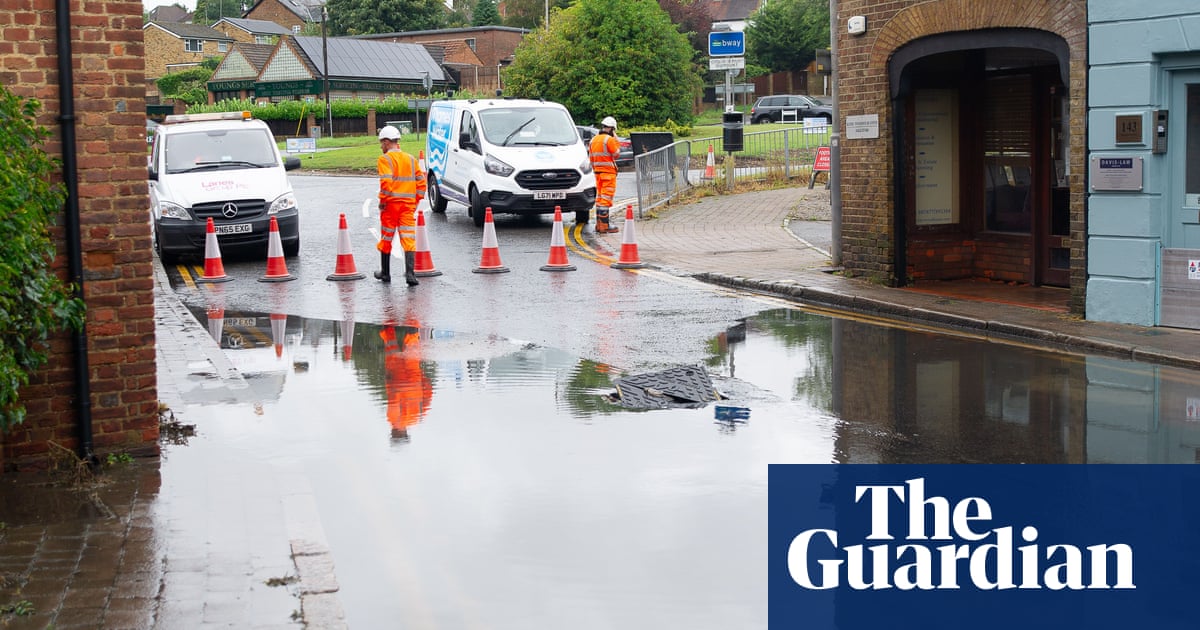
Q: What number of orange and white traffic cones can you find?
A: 9